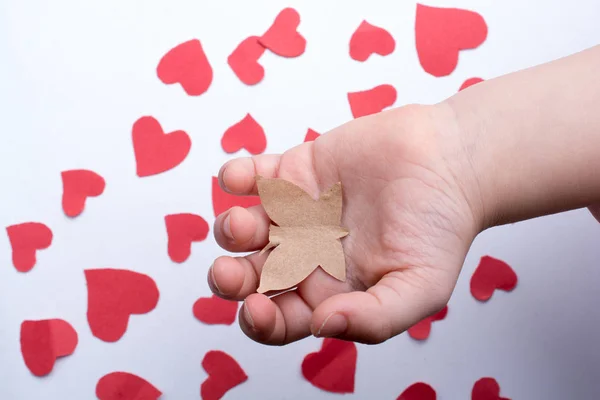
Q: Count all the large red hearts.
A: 2